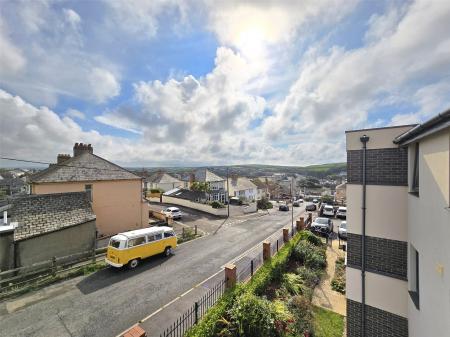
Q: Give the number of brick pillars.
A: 7